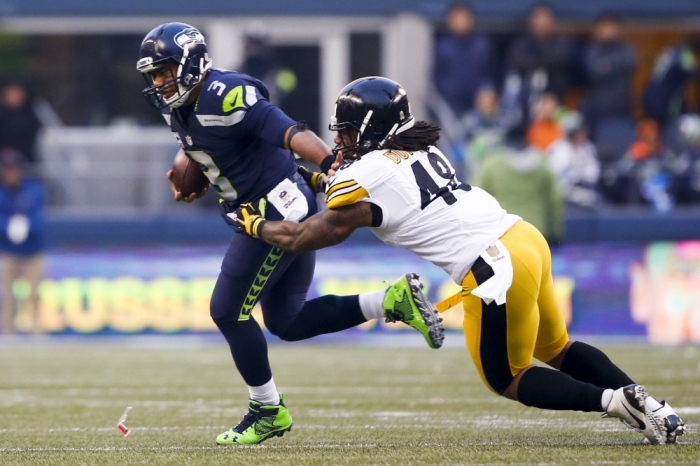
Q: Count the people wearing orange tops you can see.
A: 2